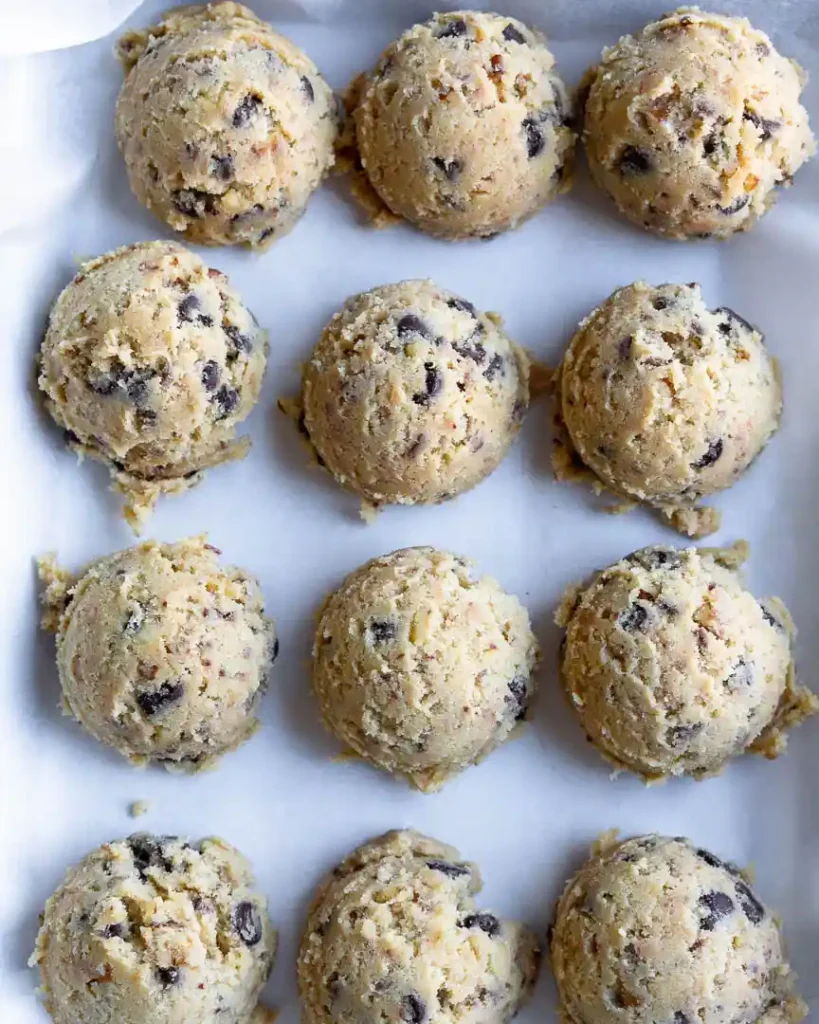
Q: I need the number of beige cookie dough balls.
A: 12